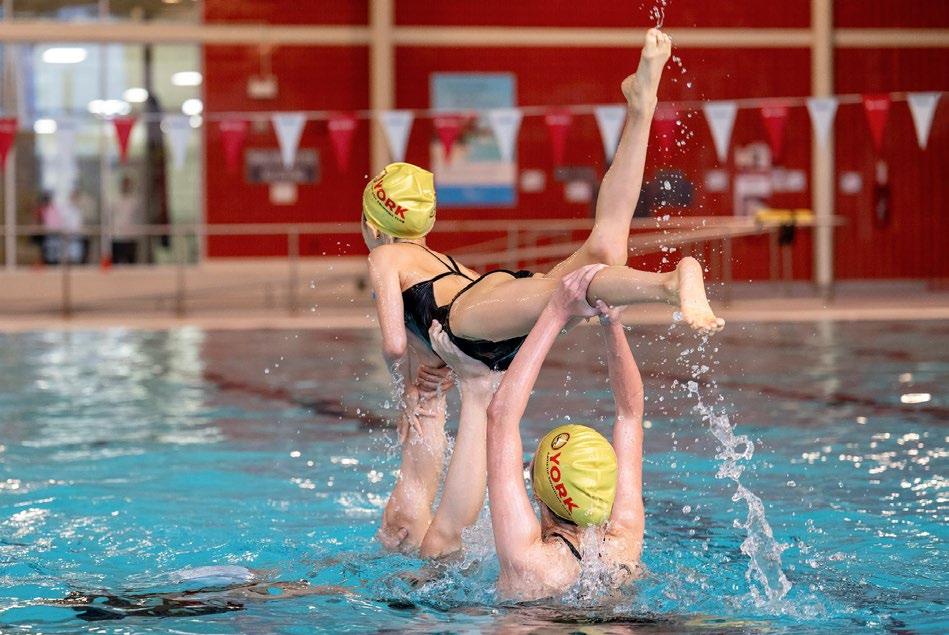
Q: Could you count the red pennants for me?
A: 9